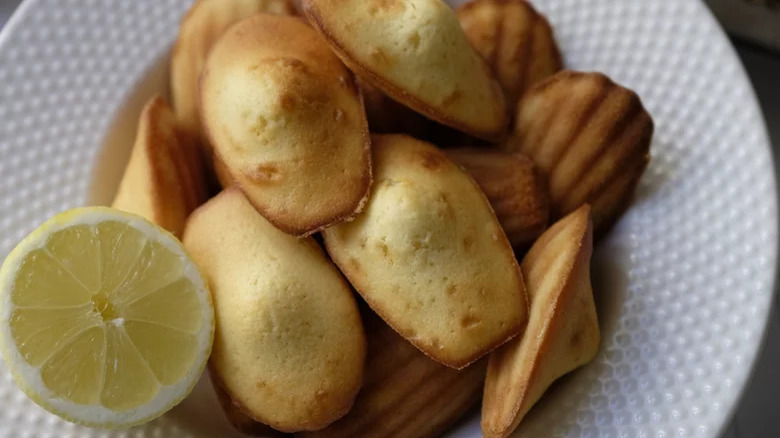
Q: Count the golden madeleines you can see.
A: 11